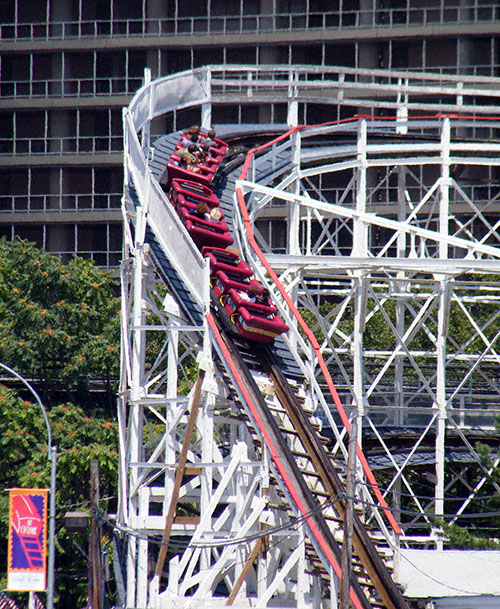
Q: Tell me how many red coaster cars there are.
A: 3